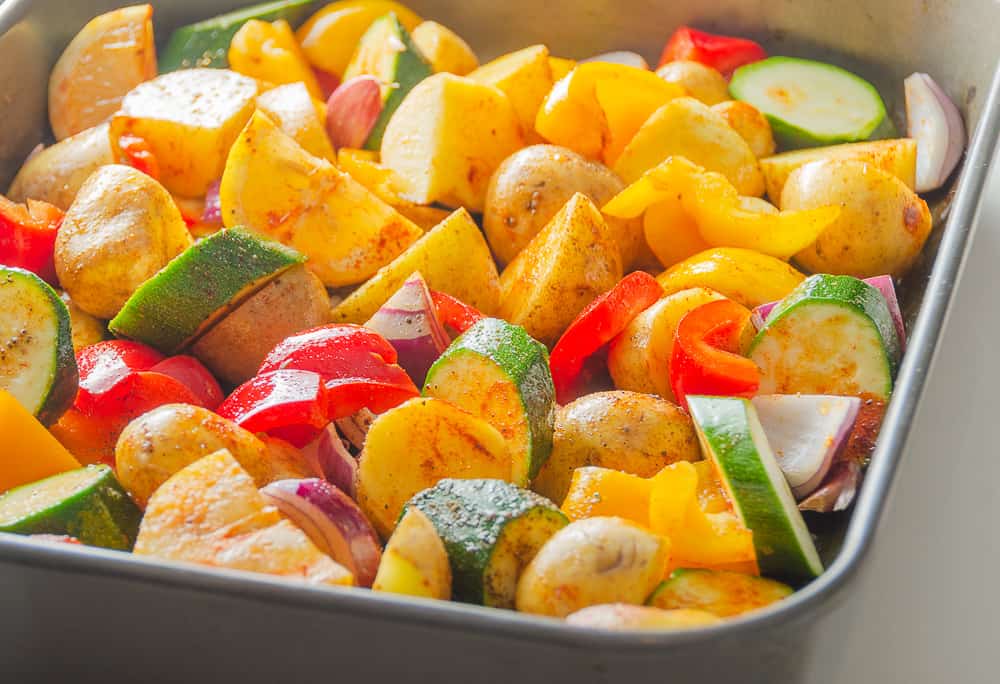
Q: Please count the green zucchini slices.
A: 11